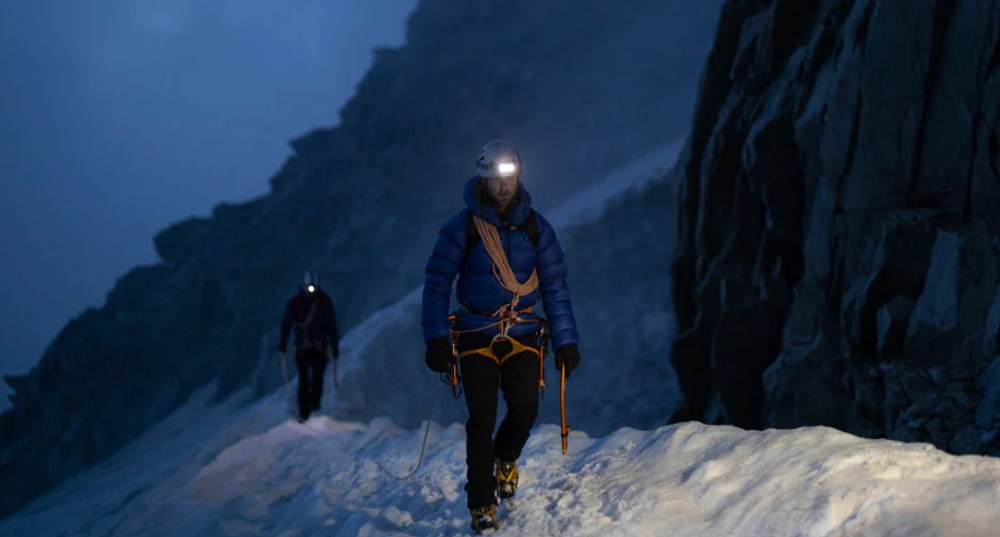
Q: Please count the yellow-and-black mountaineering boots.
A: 2